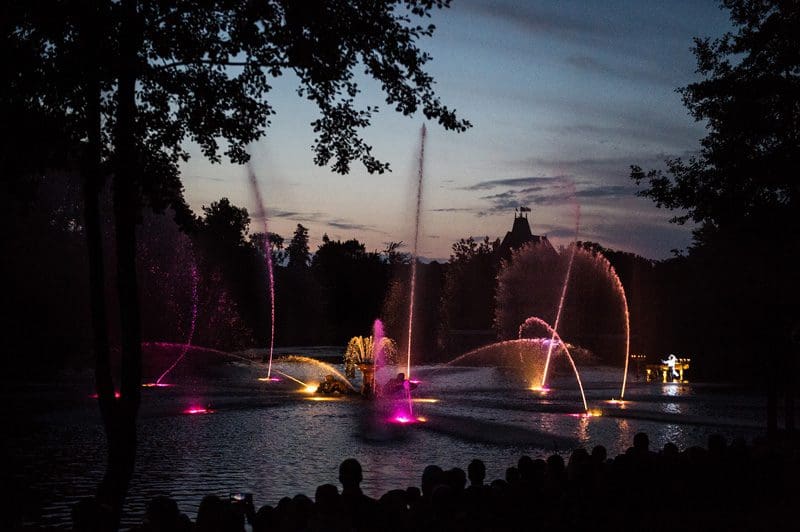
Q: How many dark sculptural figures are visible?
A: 2